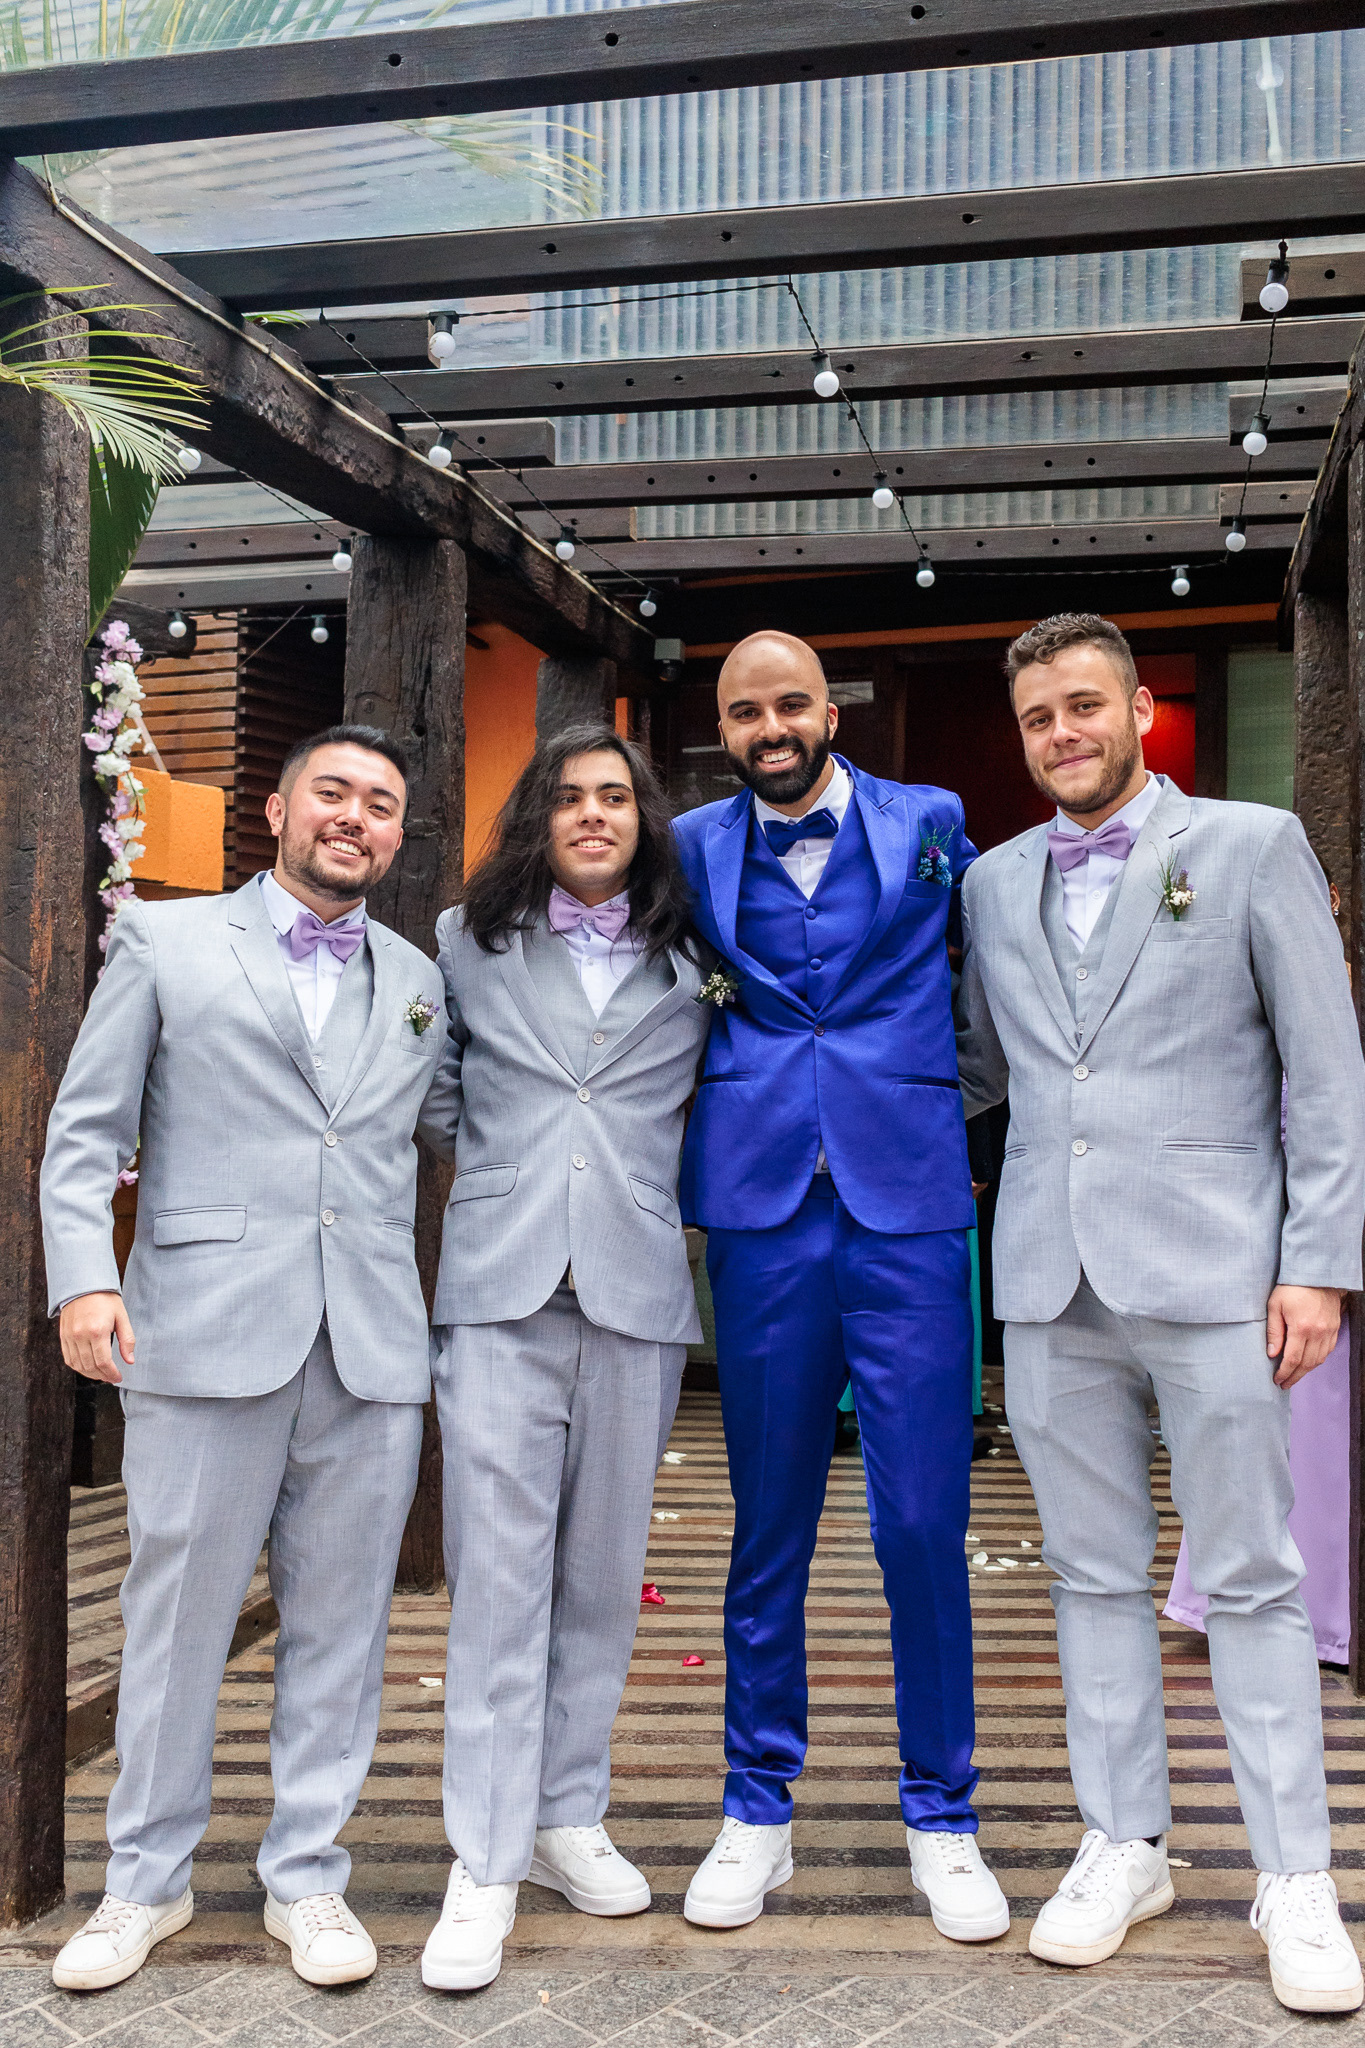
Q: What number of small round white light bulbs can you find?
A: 15